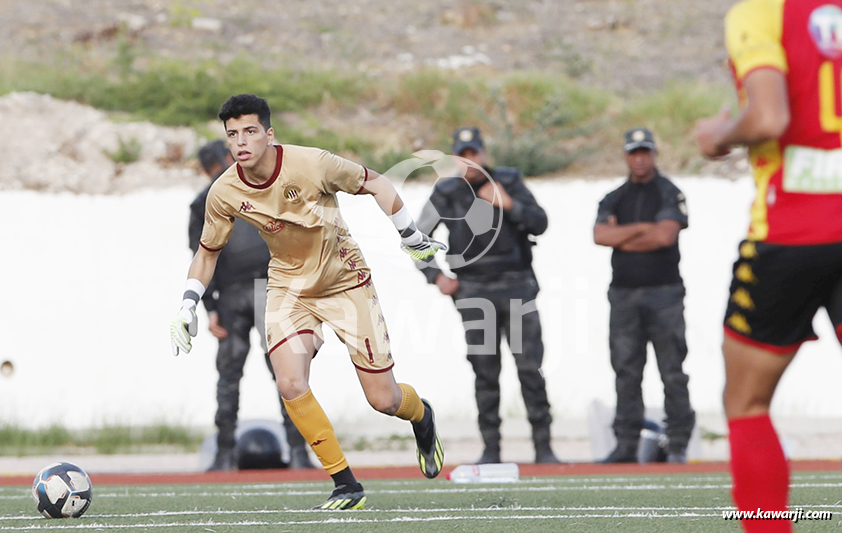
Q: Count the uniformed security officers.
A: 3